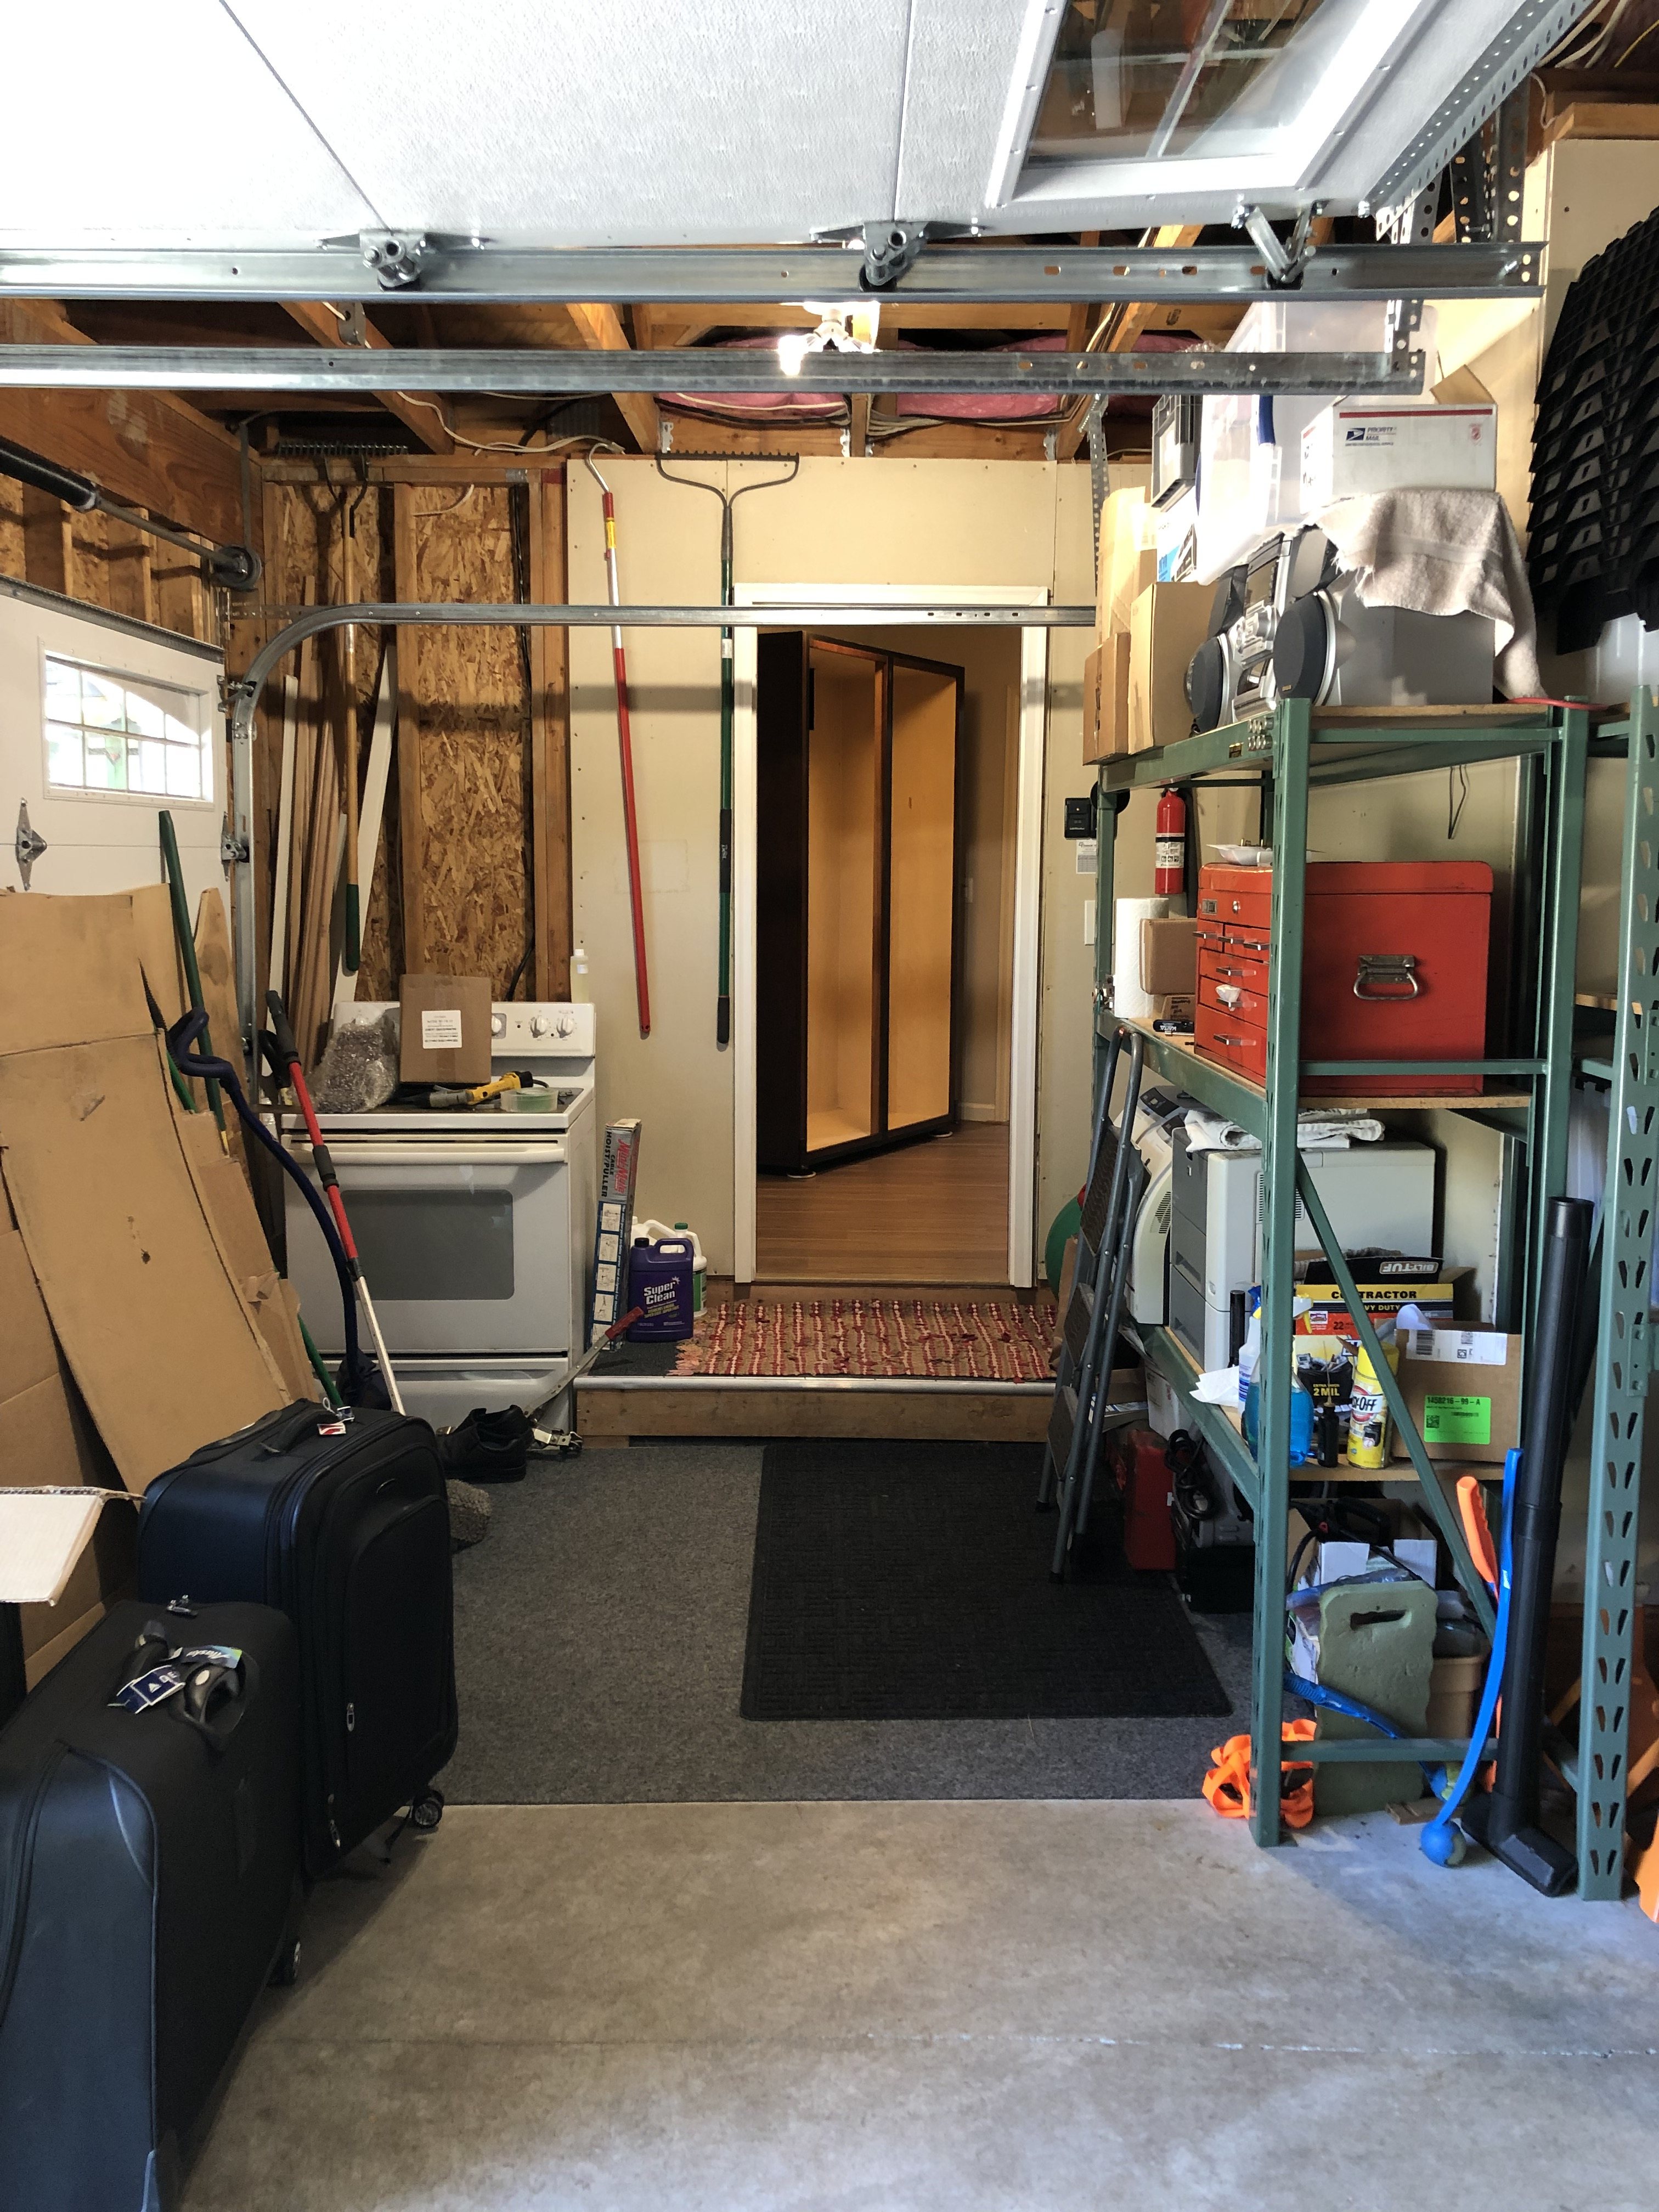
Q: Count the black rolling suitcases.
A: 2